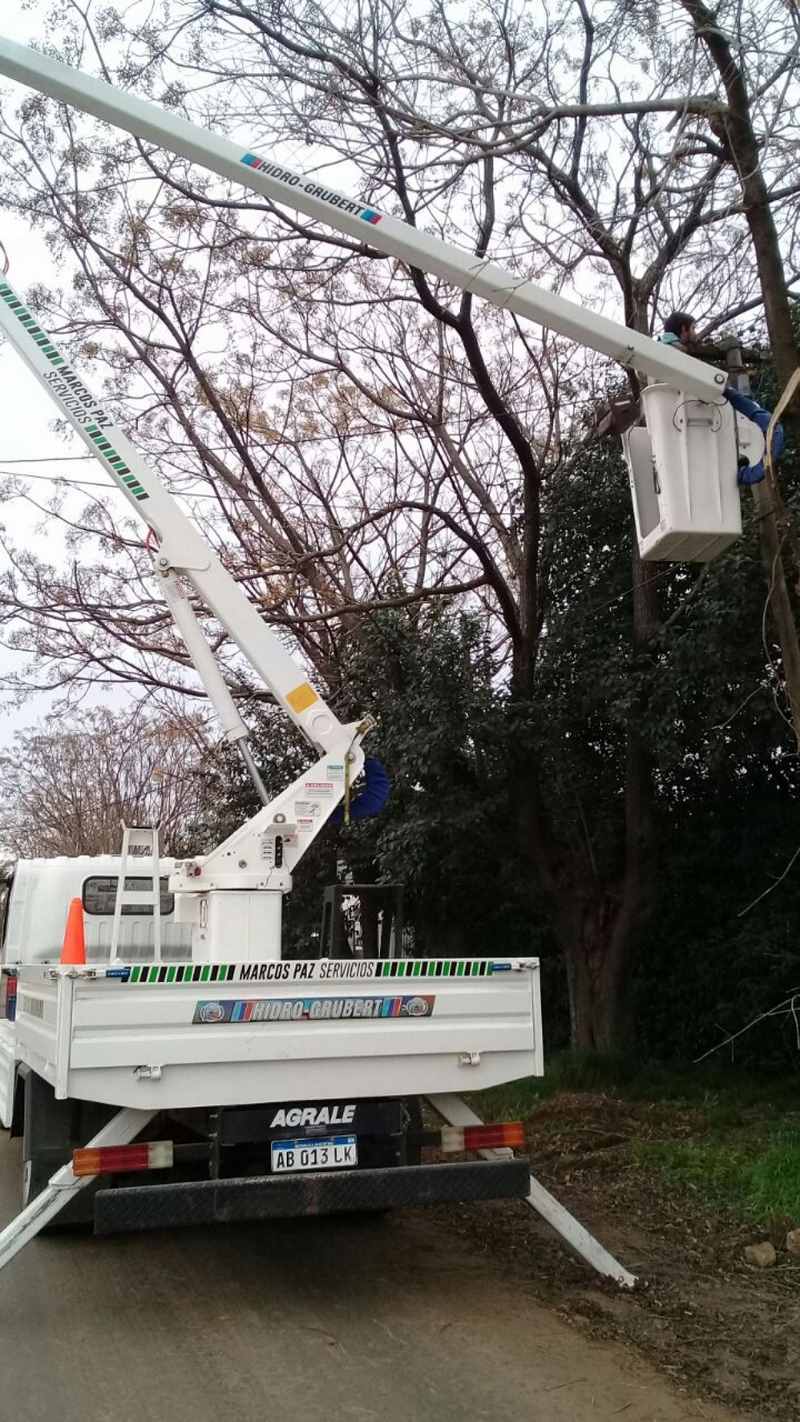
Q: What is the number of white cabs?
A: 1